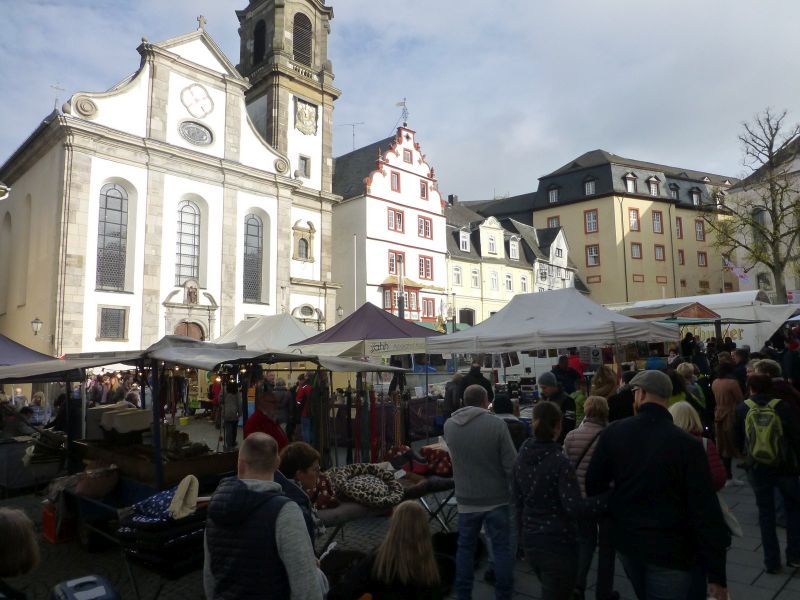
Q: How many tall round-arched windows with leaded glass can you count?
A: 3